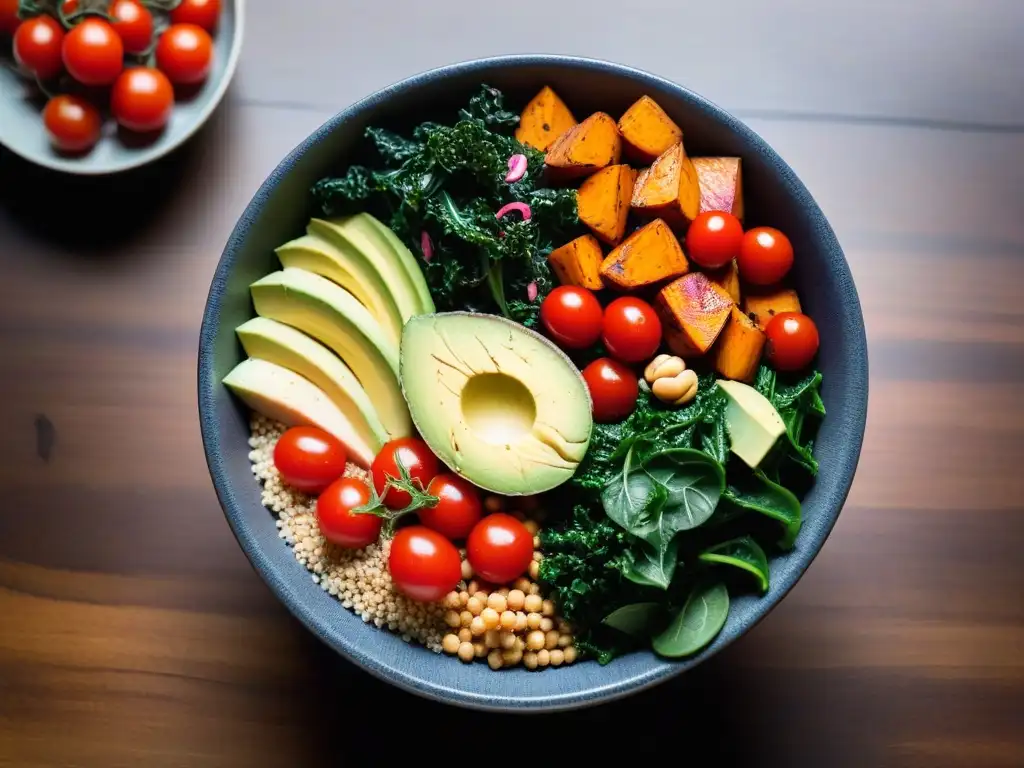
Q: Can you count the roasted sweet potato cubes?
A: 12